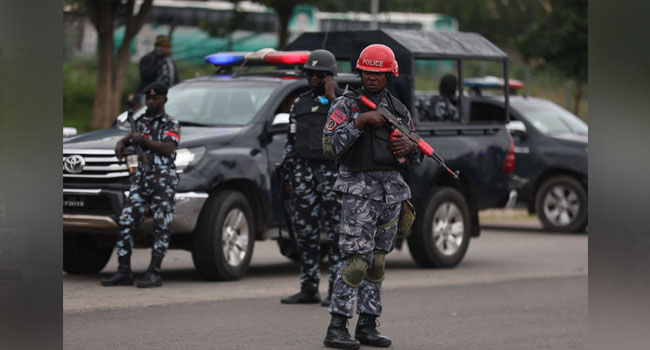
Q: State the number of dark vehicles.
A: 2